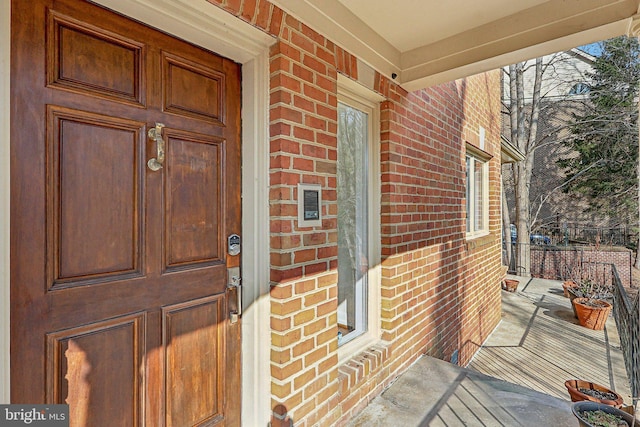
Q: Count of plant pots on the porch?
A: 6